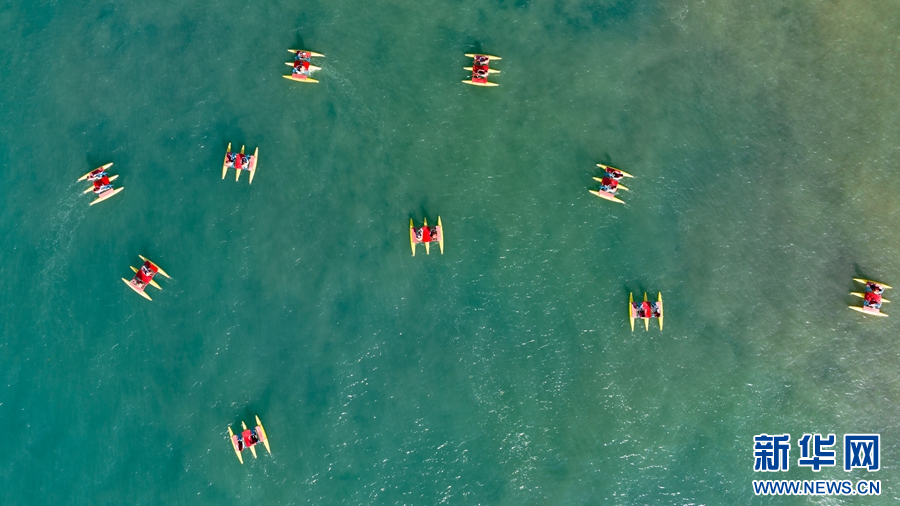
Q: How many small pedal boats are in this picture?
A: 10